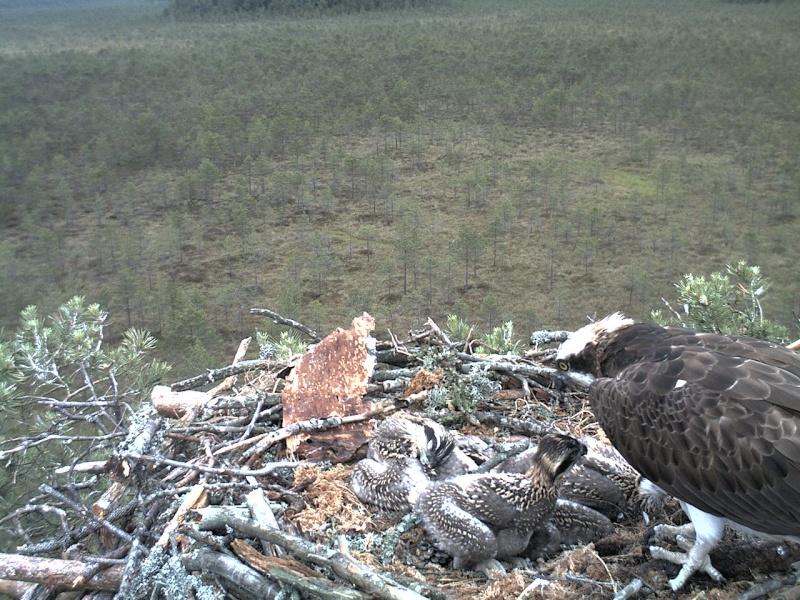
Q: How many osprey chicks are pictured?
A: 3